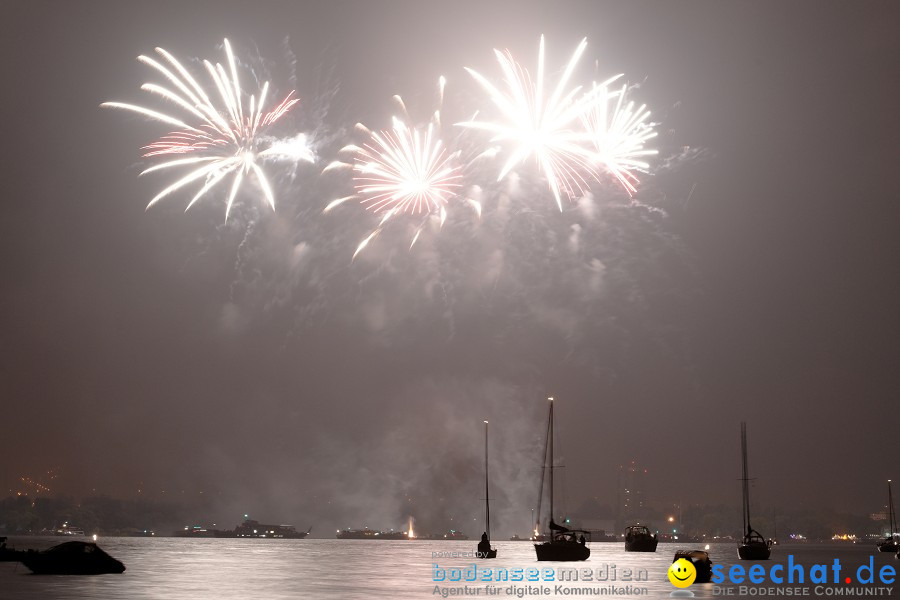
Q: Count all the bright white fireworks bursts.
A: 4